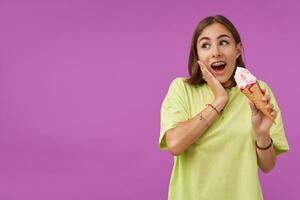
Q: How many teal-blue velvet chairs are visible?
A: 0